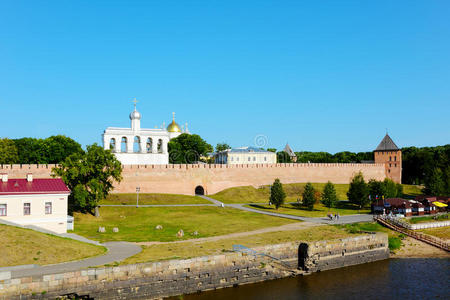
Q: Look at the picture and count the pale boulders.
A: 5